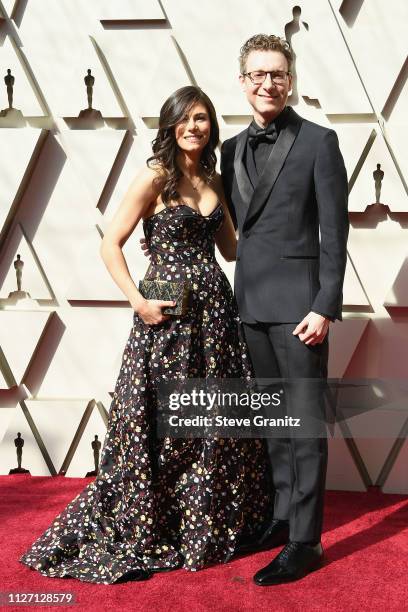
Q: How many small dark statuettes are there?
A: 6